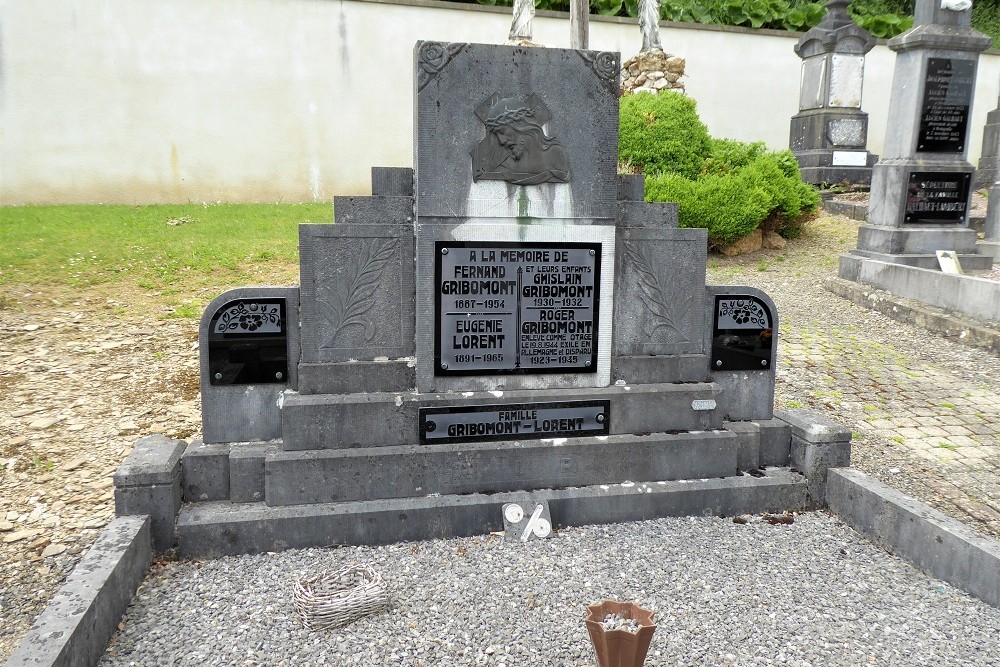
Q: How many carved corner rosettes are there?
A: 2